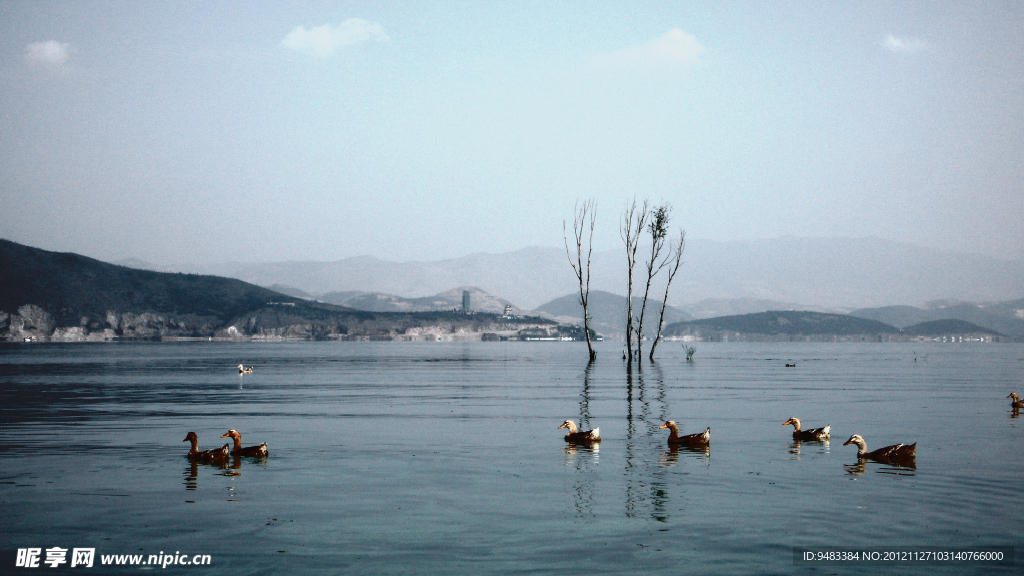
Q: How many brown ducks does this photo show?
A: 7